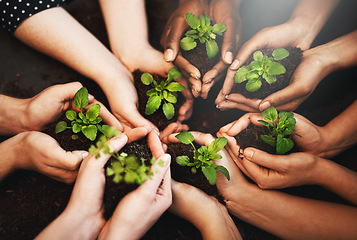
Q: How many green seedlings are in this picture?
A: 7